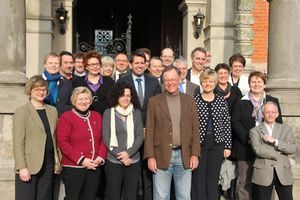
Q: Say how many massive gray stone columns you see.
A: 2